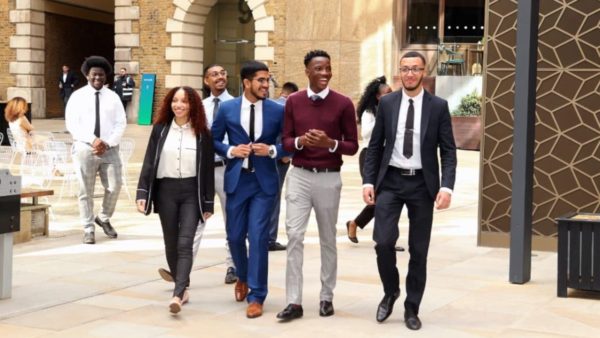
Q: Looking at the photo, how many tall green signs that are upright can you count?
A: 1